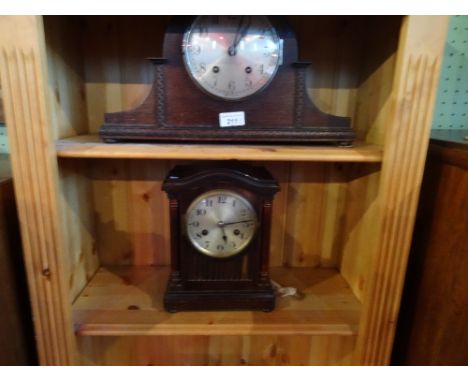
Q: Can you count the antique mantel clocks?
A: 2